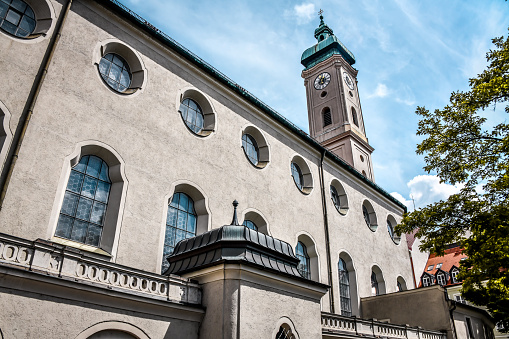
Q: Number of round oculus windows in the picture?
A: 8